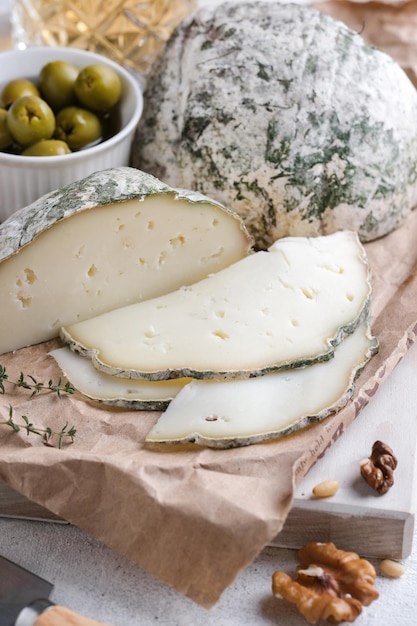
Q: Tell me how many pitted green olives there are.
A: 7